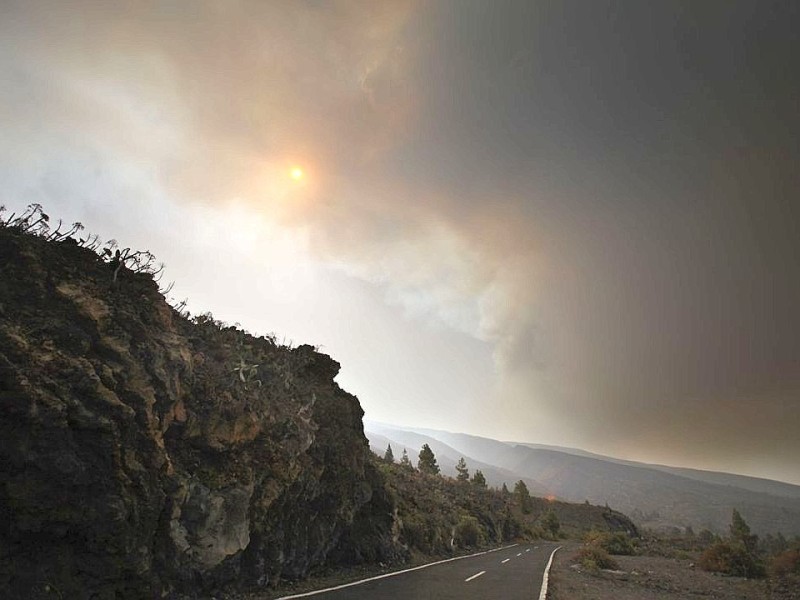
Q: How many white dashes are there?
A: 5